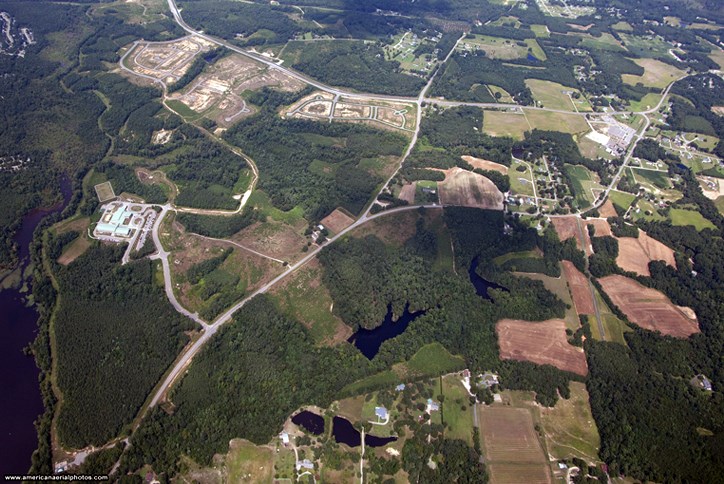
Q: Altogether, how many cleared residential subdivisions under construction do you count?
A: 3